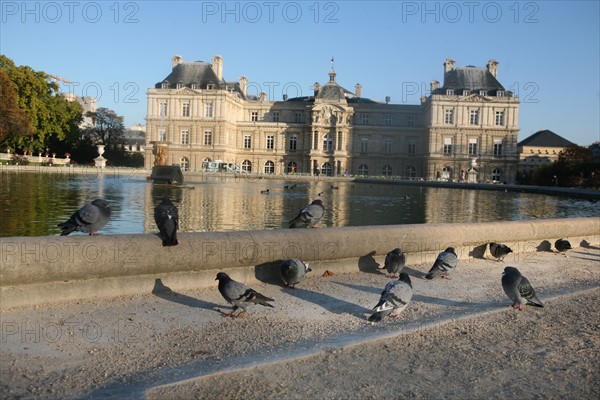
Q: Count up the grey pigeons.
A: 11